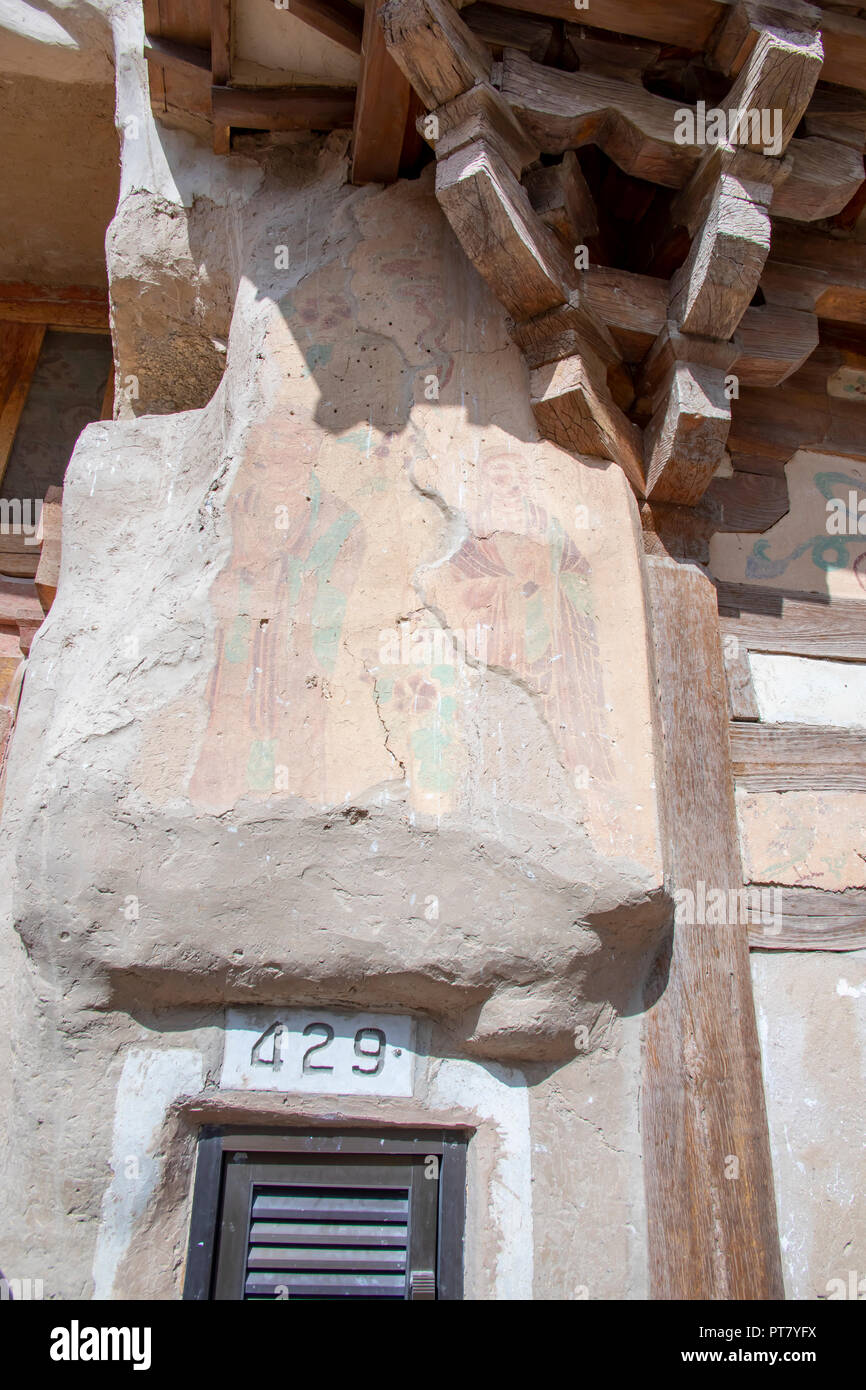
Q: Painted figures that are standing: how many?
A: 2